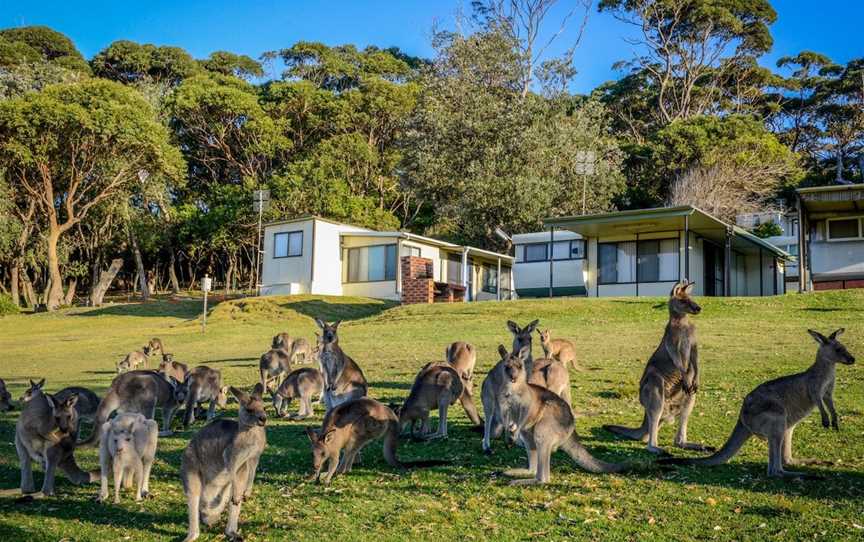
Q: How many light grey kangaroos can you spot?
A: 1